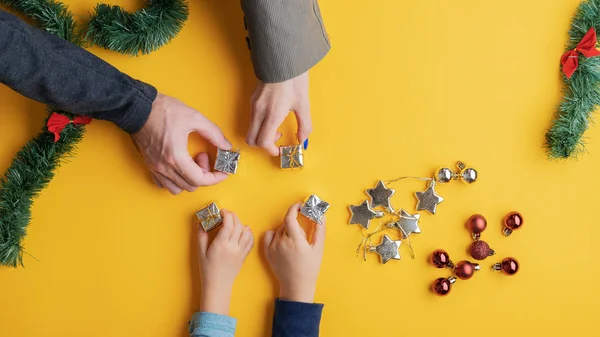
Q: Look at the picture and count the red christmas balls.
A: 7